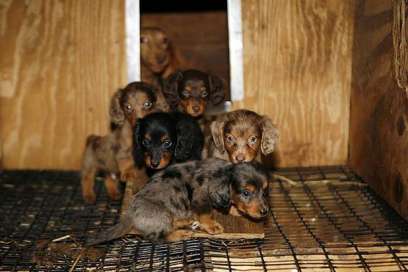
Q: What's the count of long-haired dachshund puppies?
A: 5